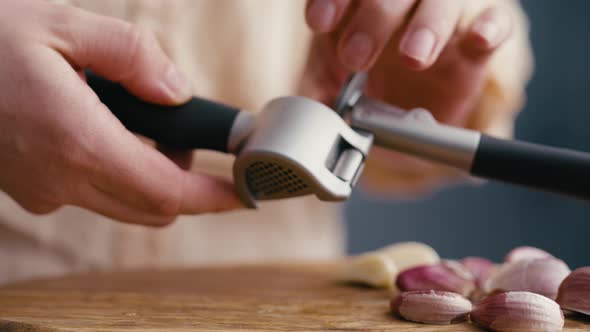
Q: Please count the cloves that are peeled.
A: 2